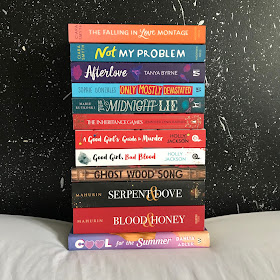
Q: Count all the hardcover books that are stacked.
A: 1